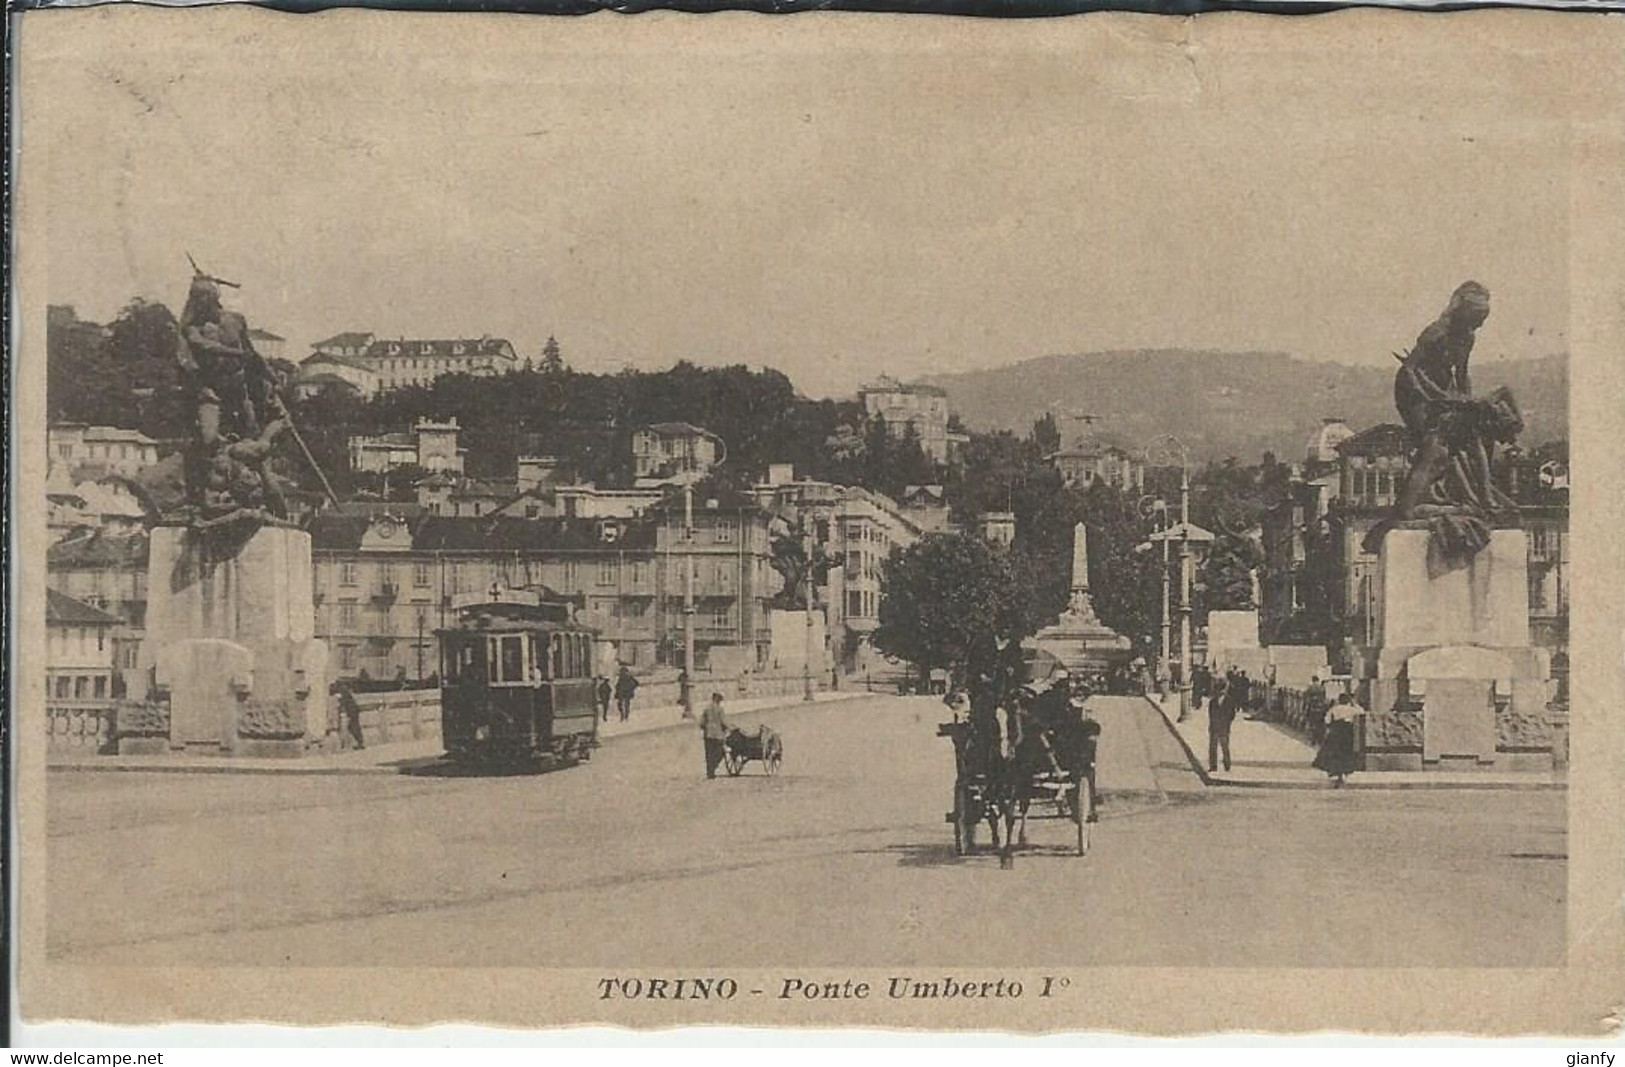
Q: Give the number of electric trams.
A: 1